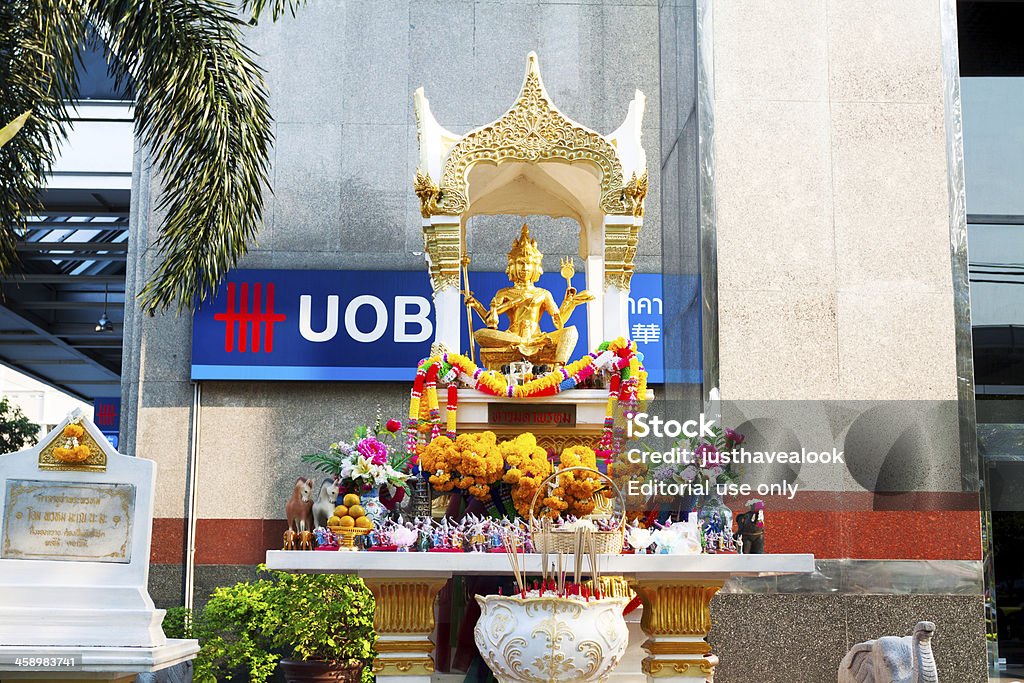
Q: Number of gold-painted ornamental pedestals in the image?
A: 2